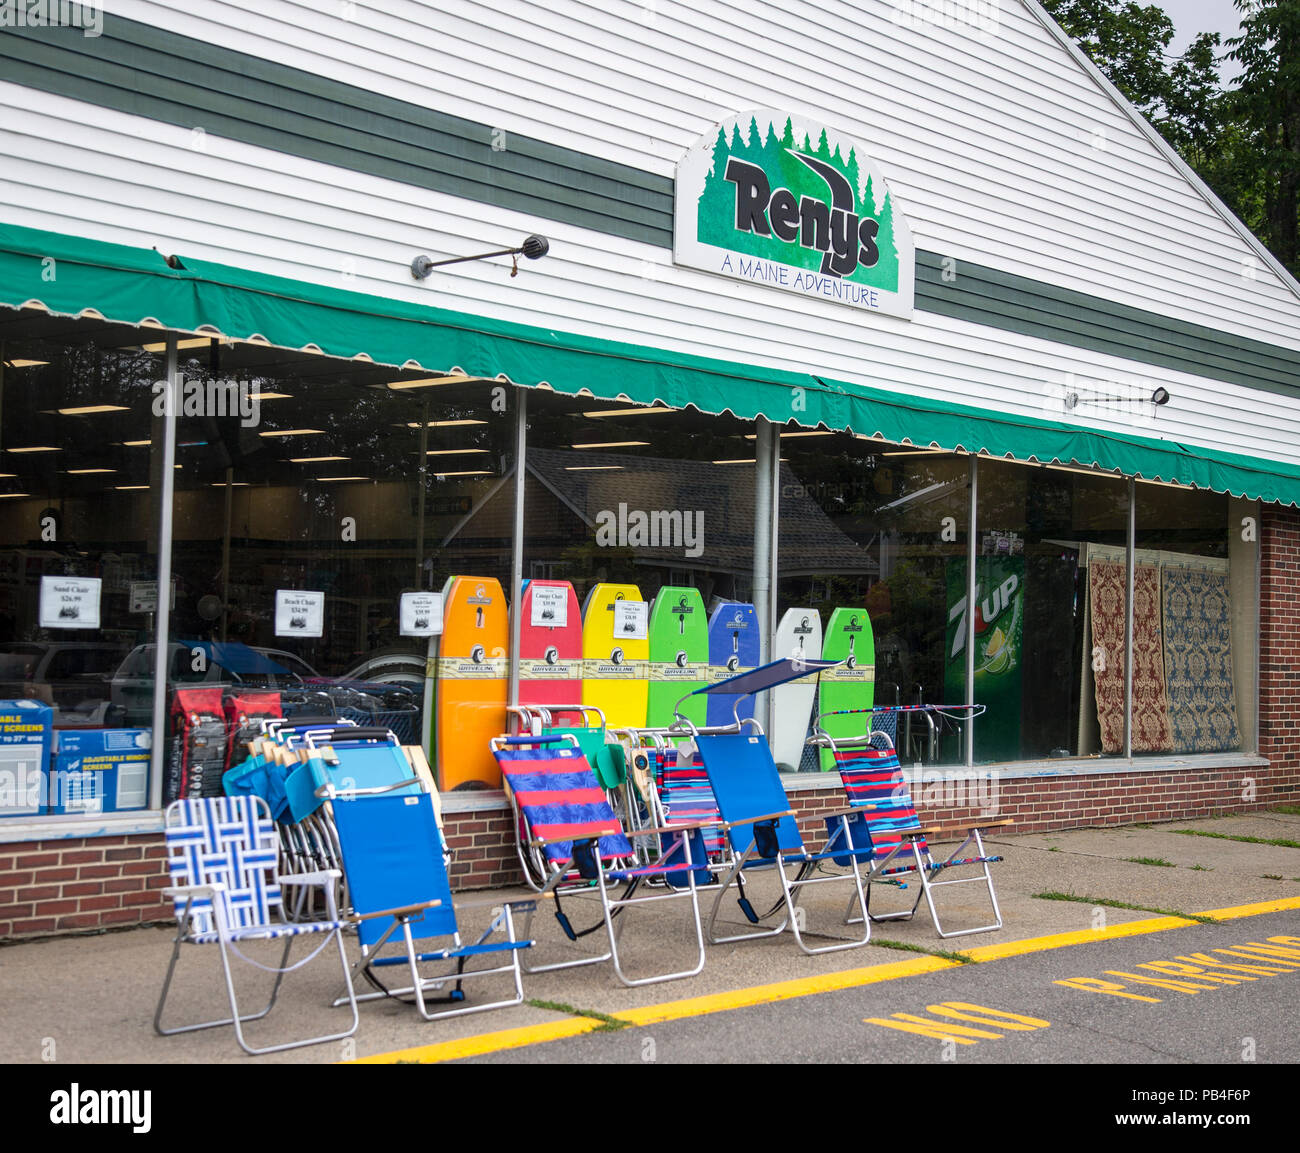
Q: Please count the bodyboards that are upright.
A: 7